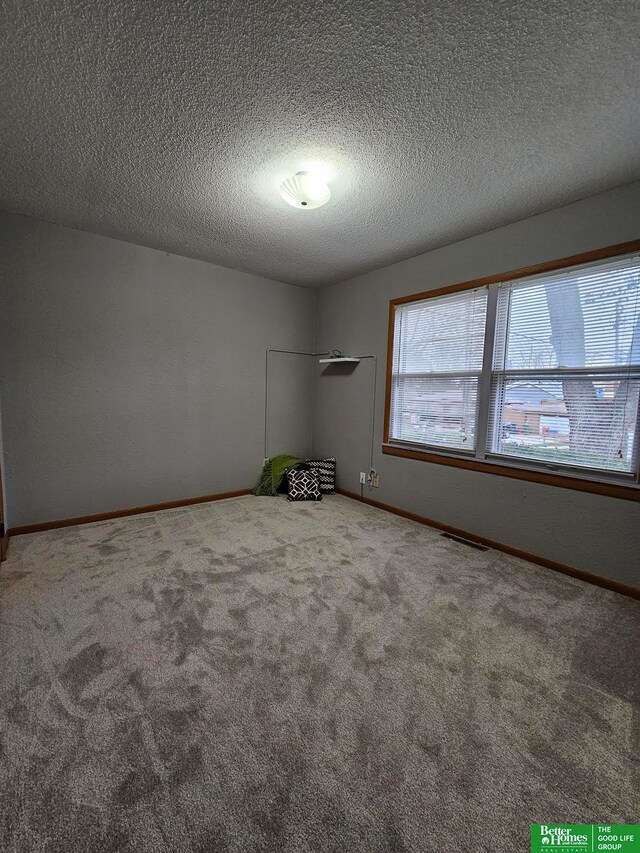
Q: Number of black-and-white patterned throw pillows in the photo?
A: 2